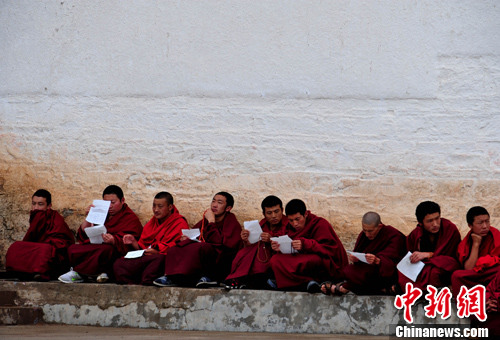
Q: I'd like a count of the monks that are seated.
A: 9